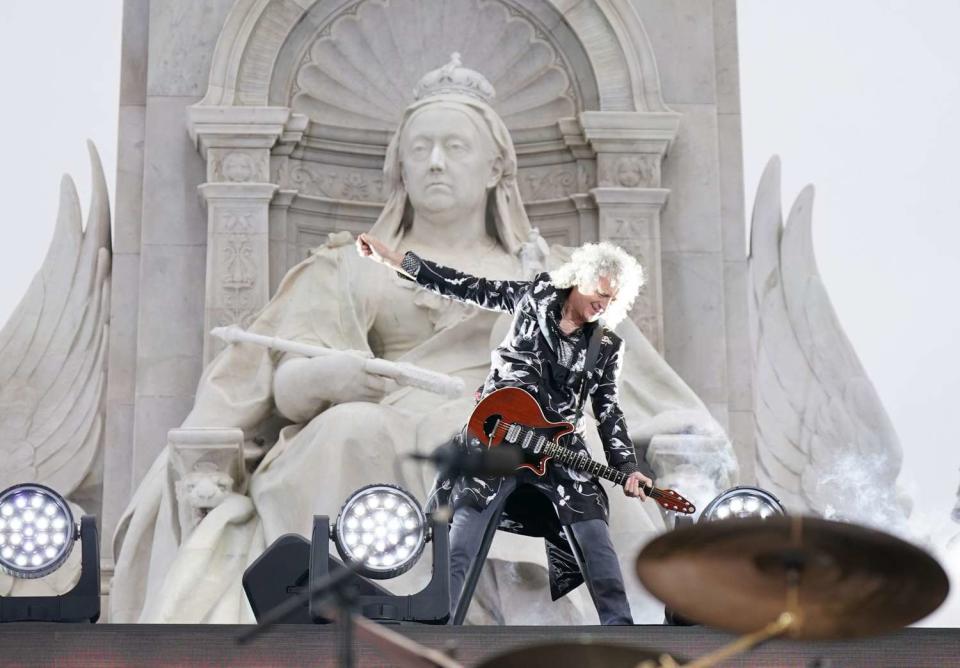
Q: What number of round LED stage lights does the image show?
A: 3